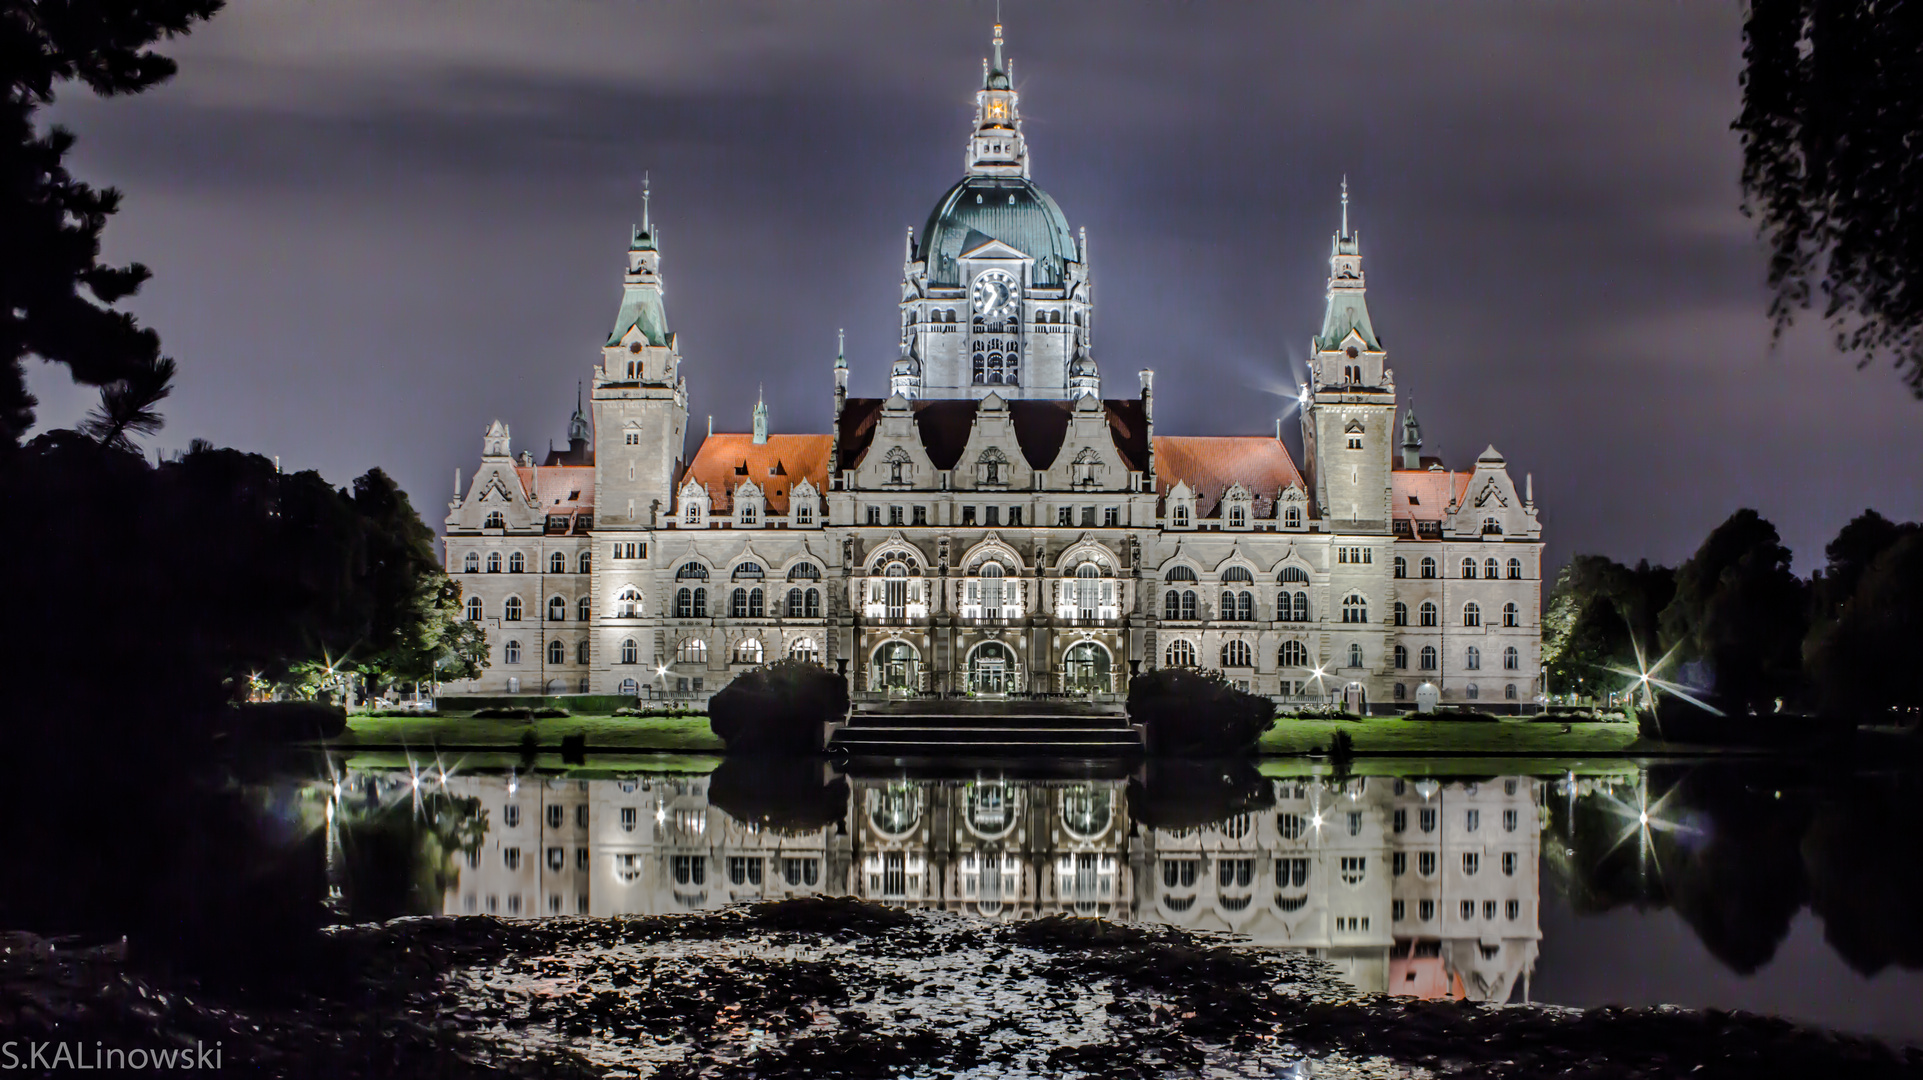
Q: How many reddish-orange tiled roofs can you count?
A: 4